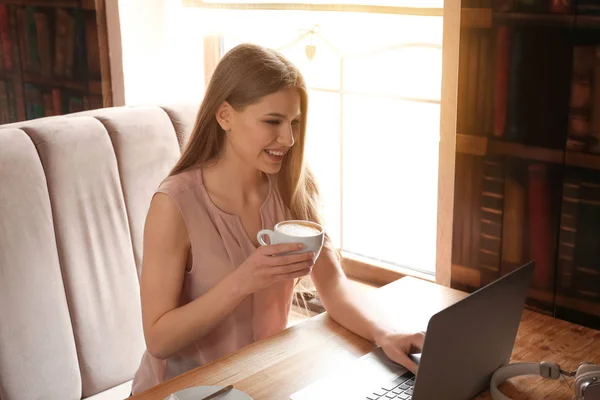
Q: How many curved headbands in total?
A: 1